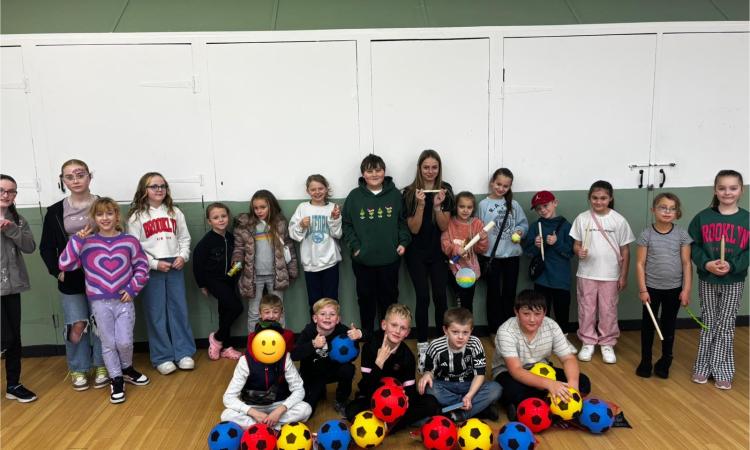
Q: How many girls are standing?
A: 13